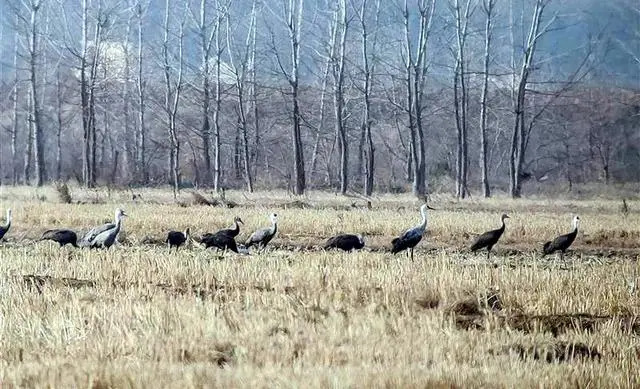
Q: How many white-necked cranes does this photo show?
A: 5